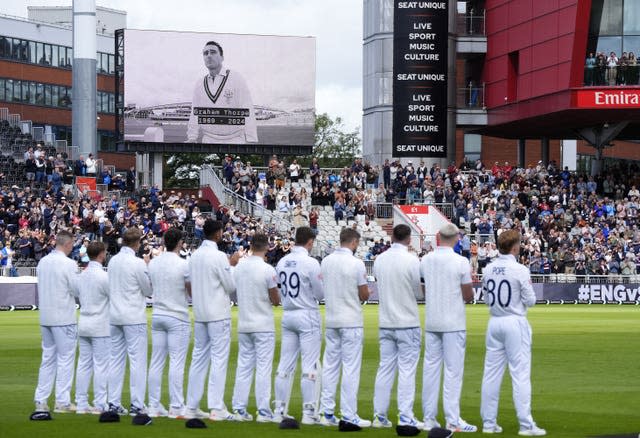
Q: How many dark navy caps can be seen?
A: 8